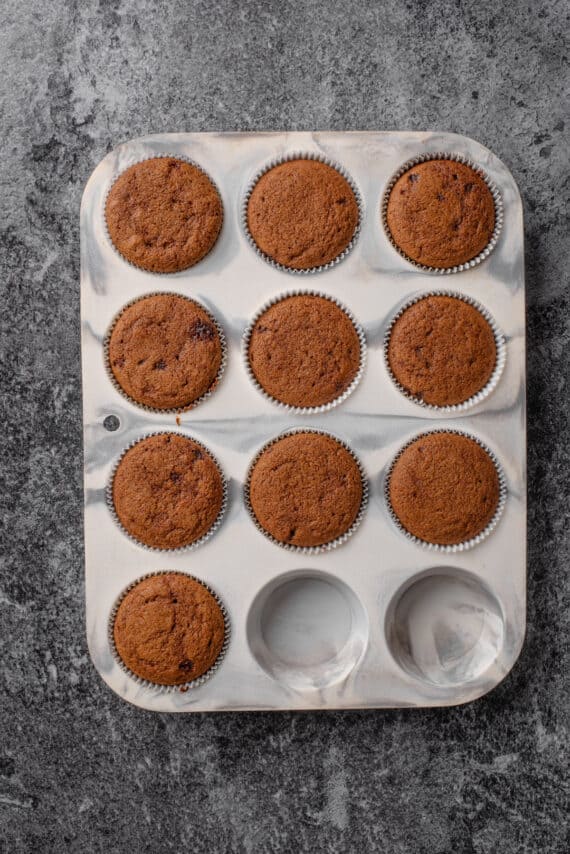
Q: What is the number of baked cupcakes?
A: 10